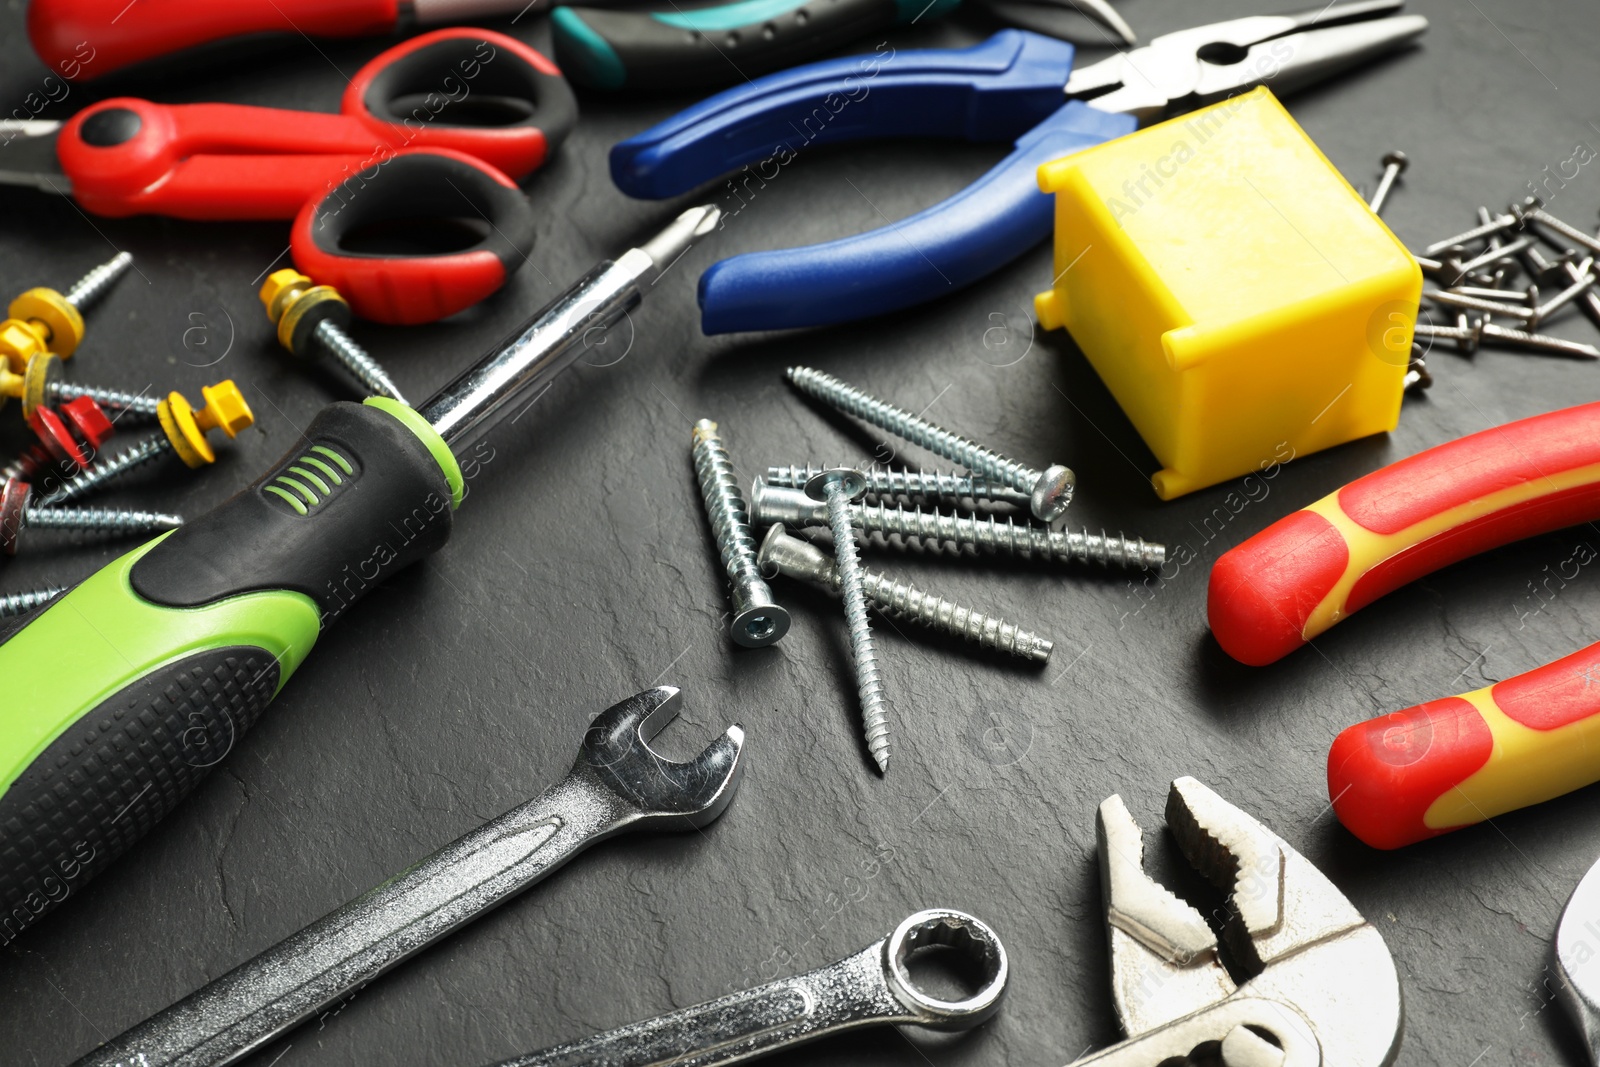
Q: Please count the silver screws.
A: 6